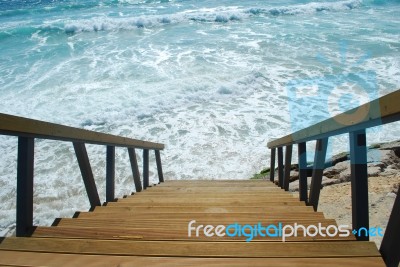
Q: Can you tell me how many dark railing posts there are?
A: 13